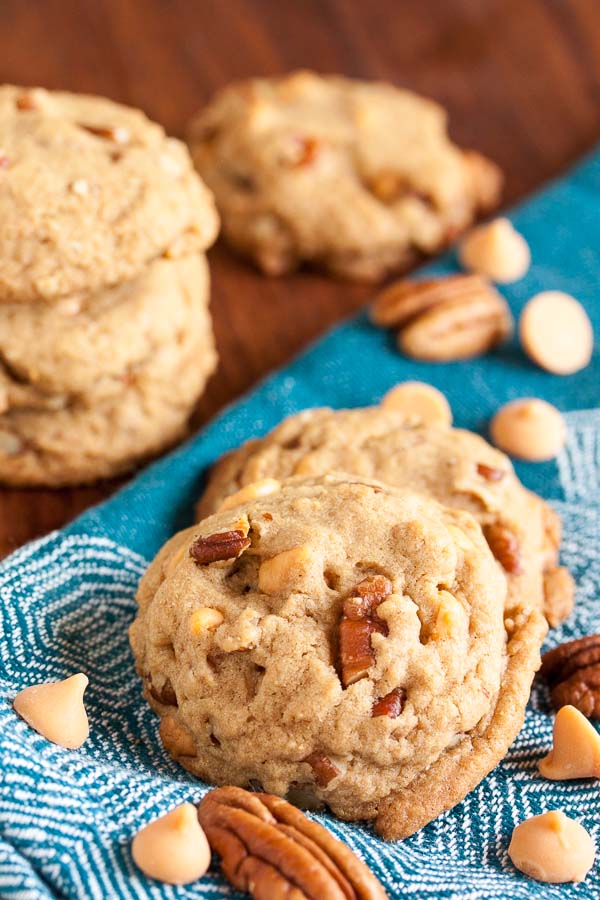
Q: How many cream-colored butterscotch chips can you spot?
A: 8